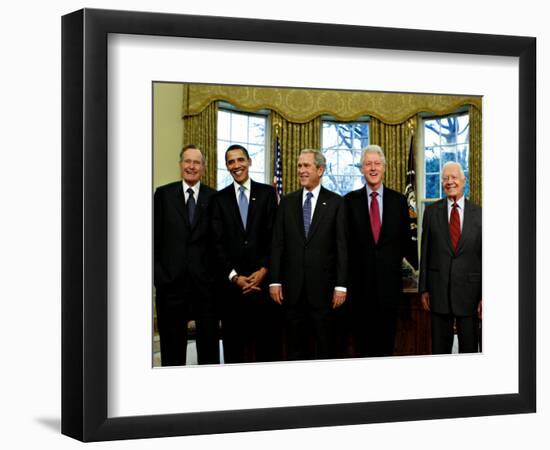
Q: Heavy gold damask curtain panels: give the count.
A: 4